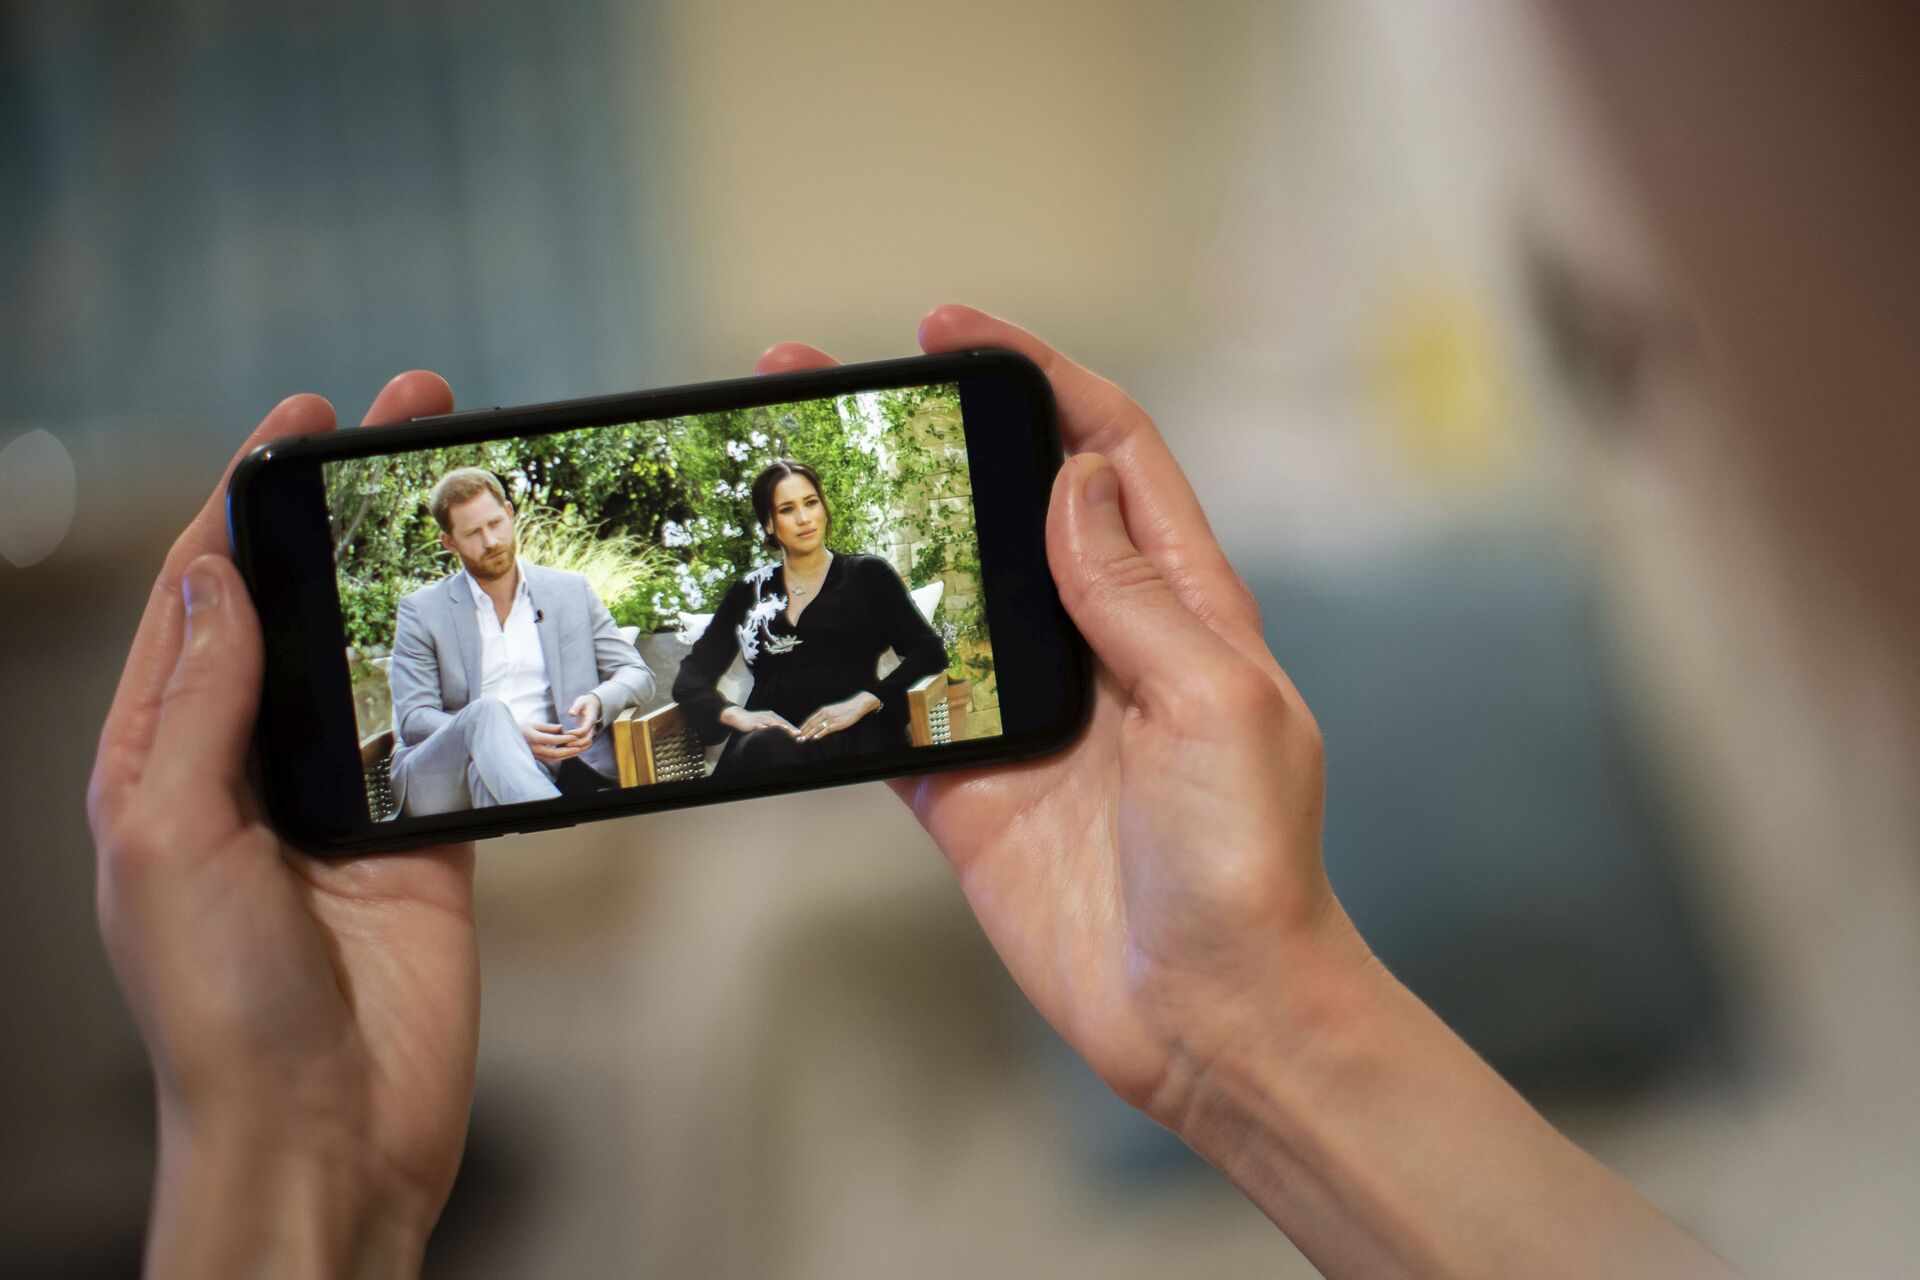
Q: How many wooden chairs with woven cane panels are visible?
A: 2